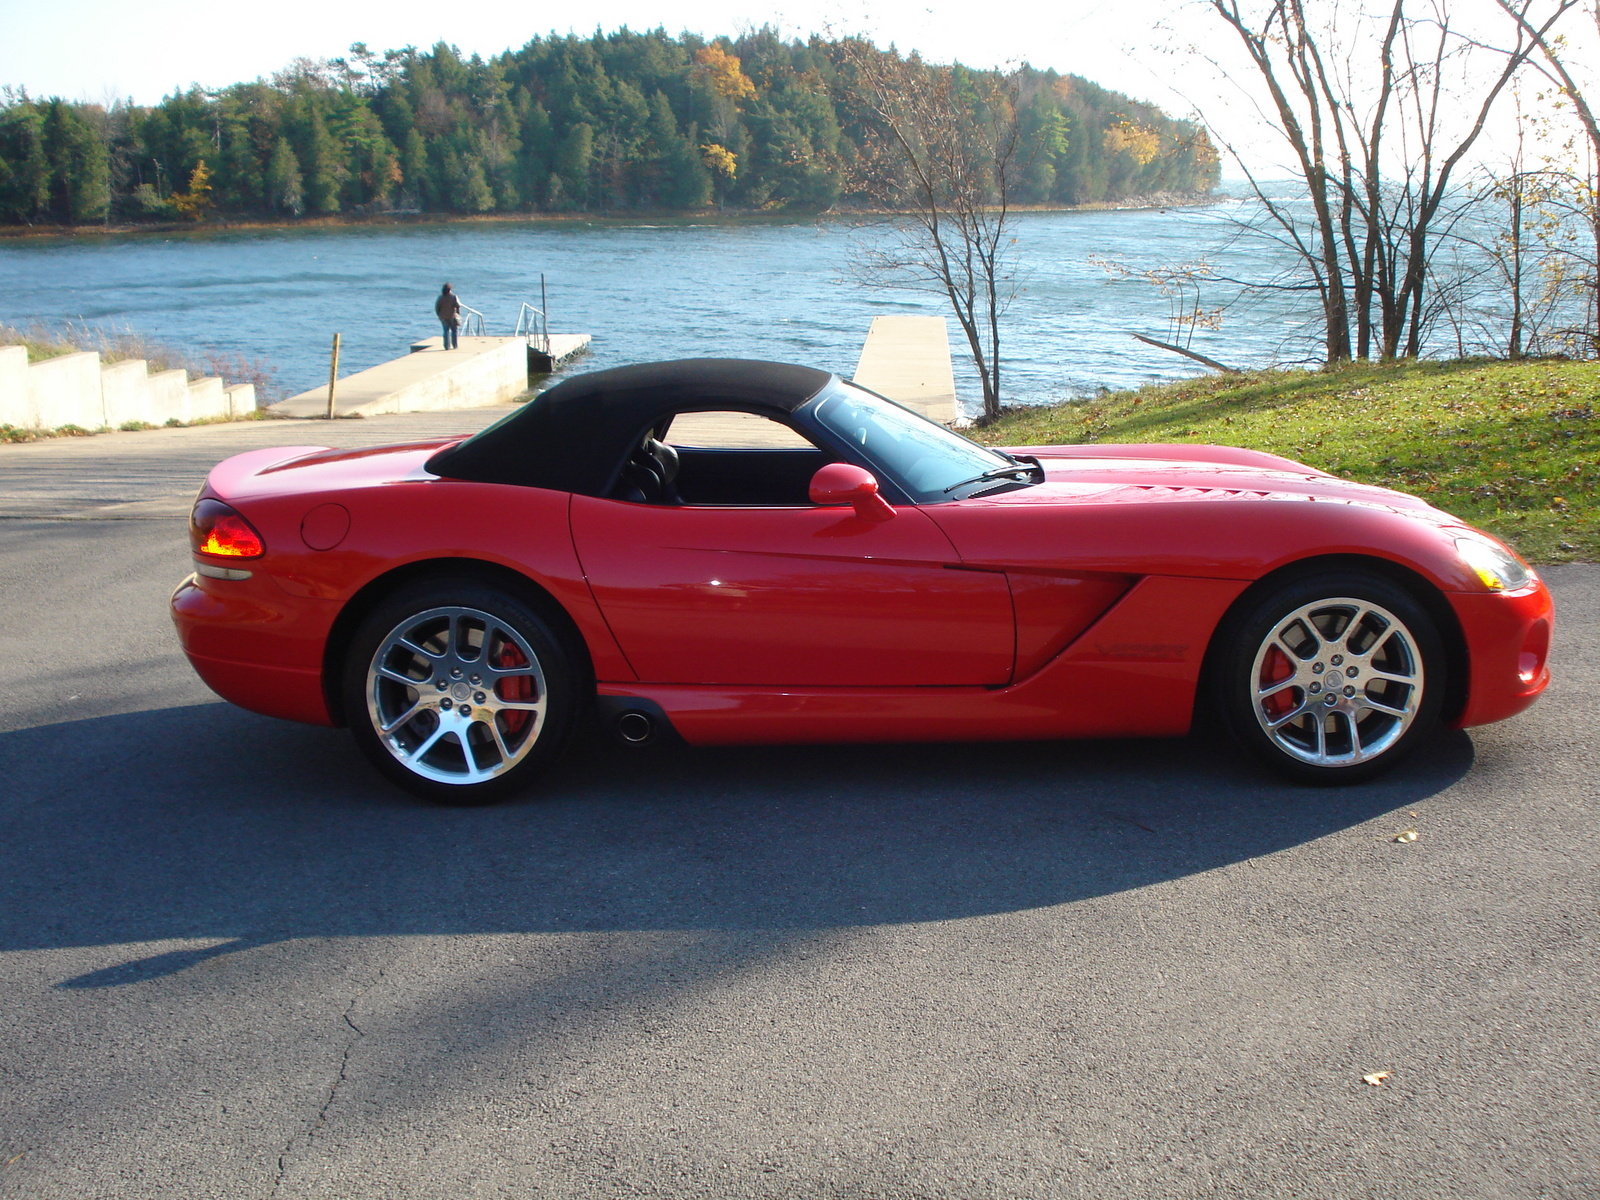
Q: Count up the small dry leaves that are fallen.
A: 2